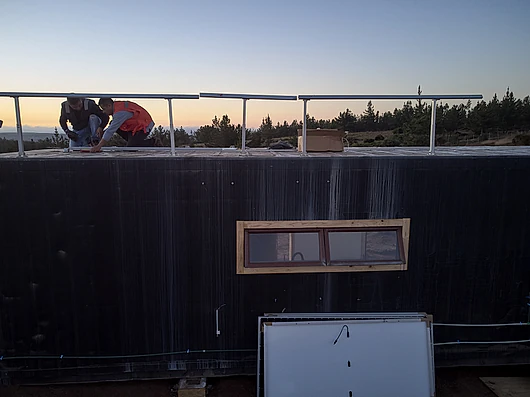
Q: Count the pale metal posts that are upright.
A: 5